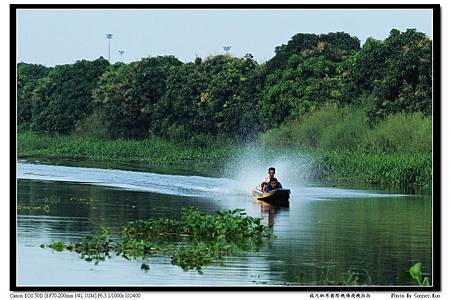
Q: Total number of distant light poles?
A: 3